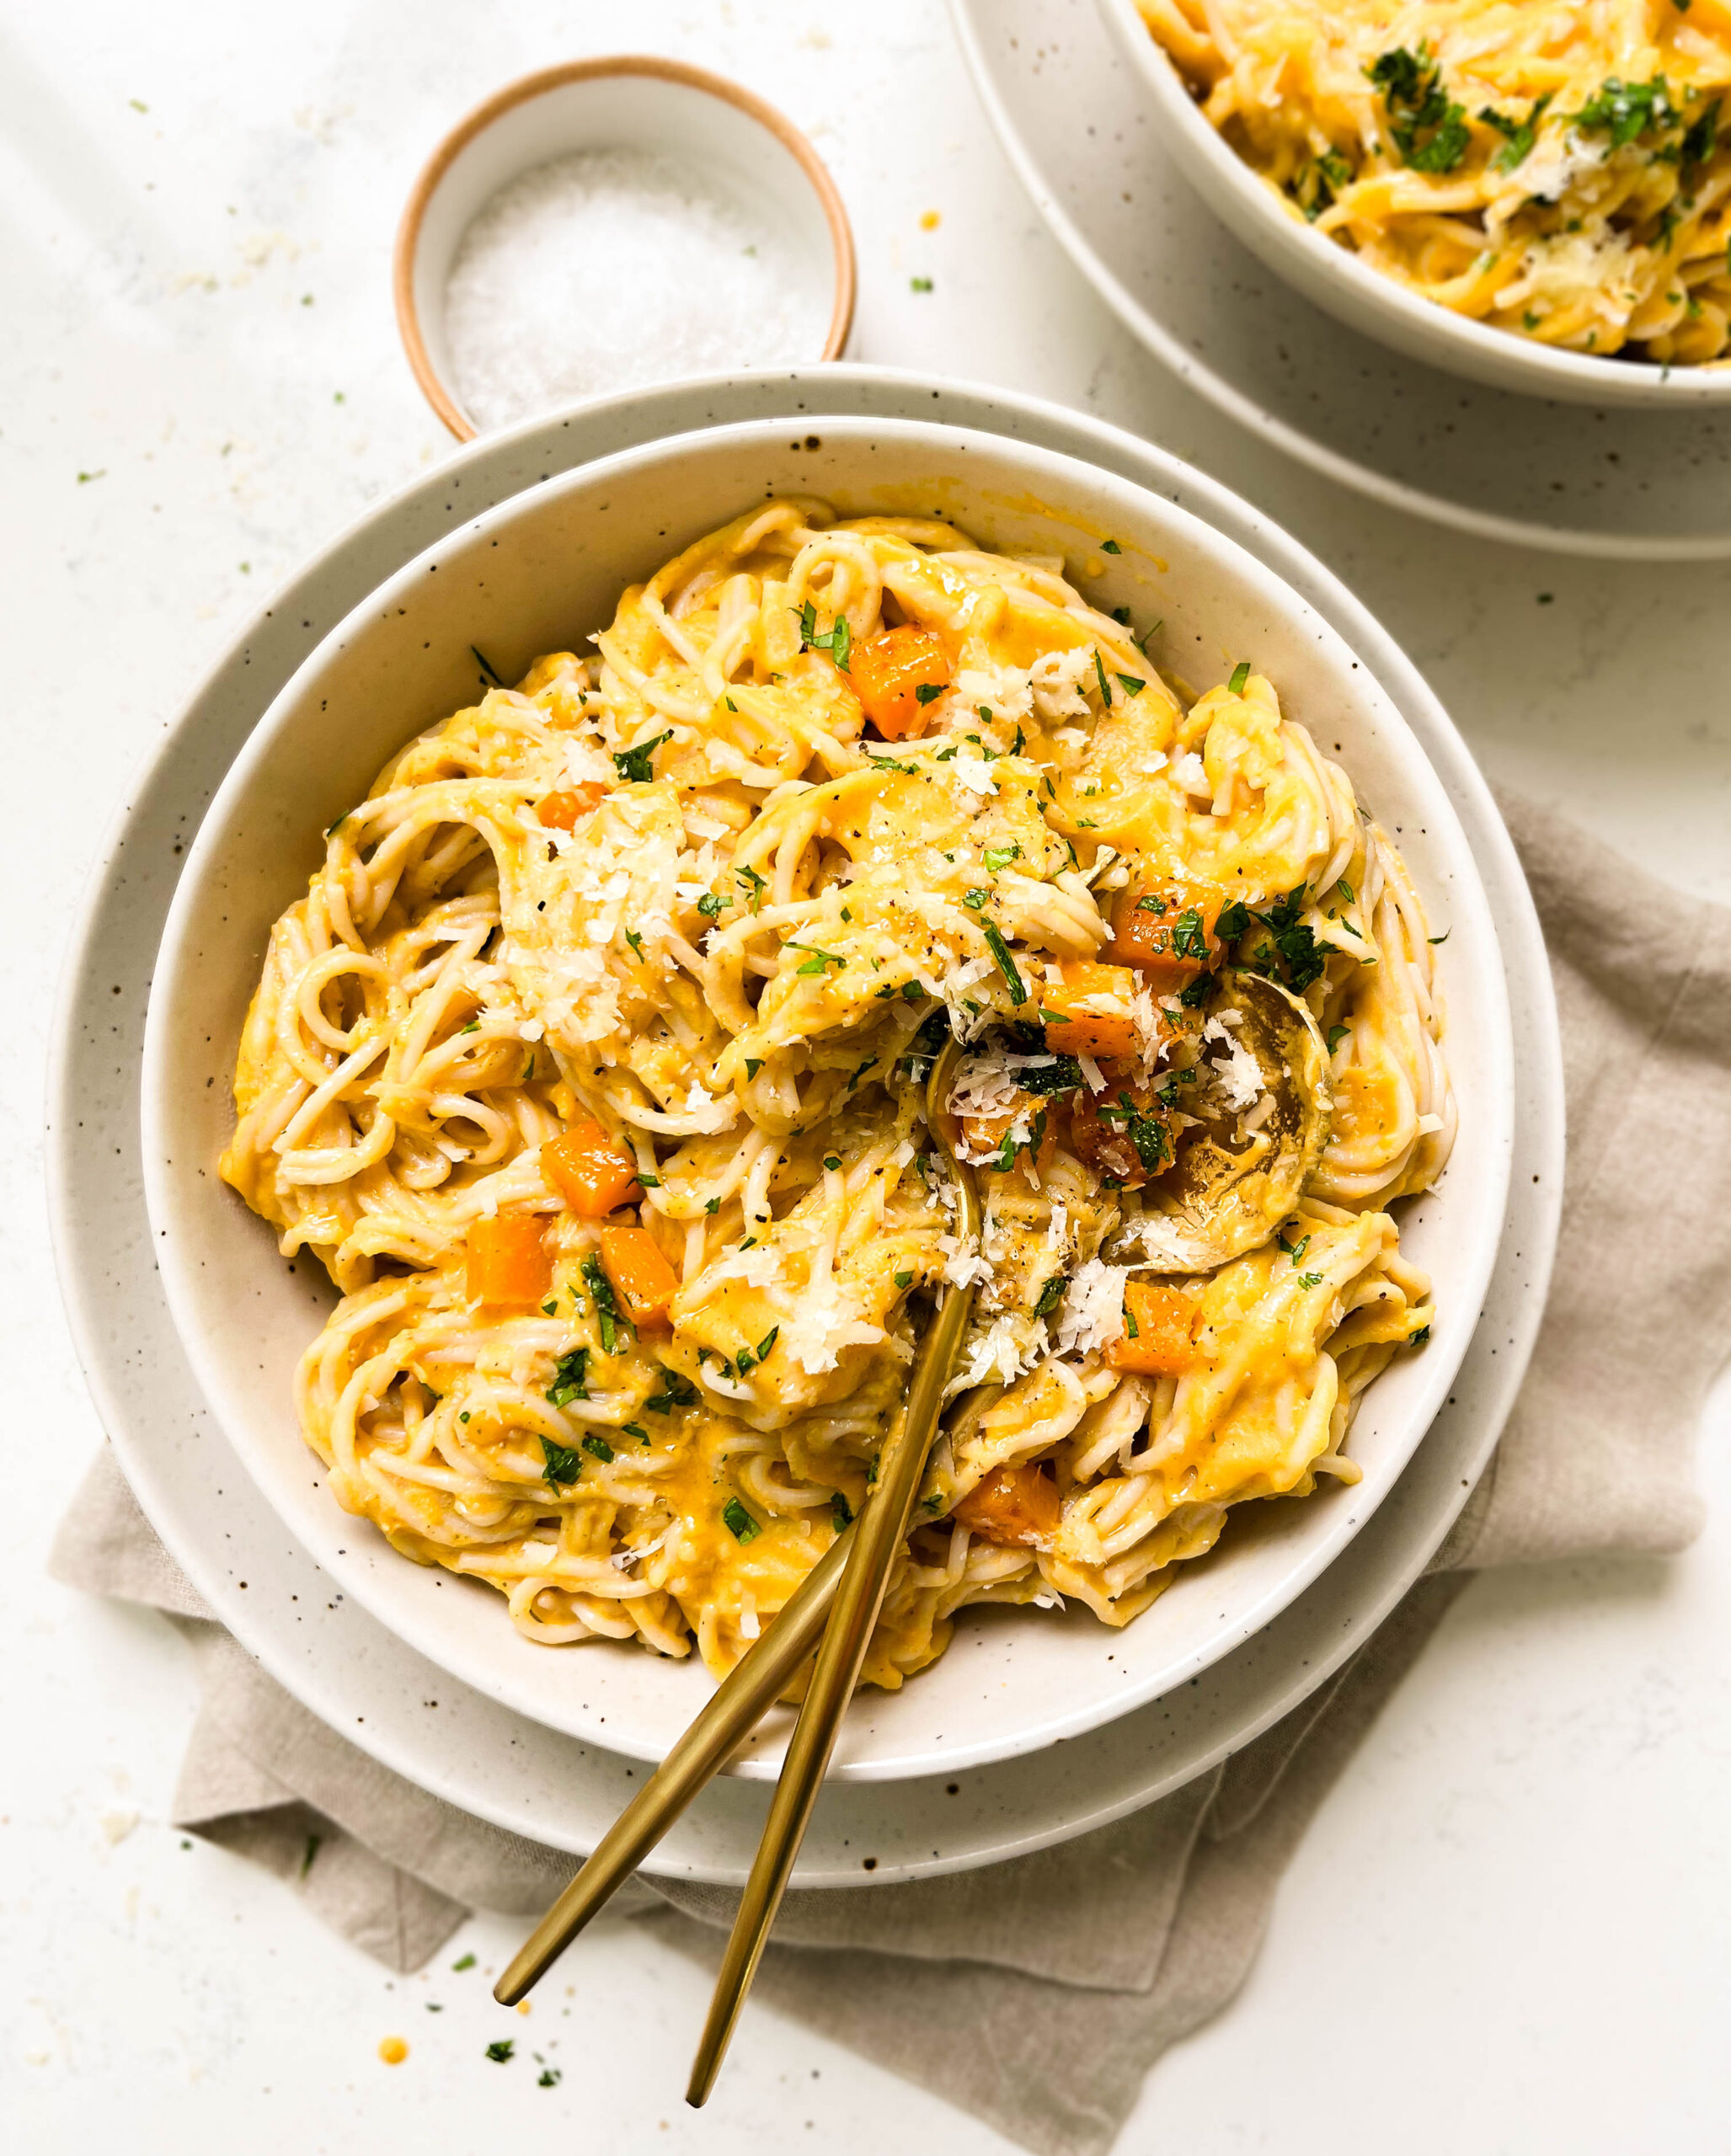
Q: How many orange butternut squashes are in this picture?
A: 11